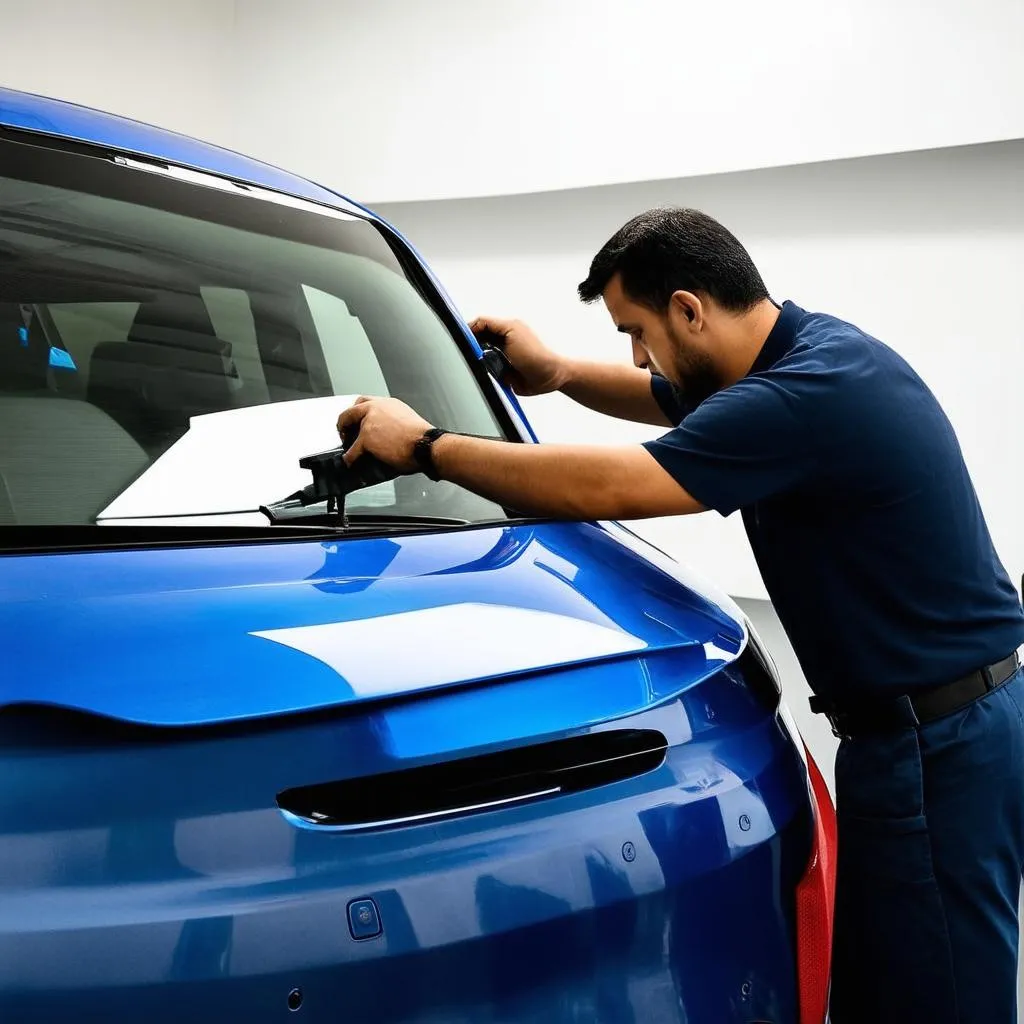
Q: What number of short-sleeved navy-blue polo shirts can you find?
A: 1